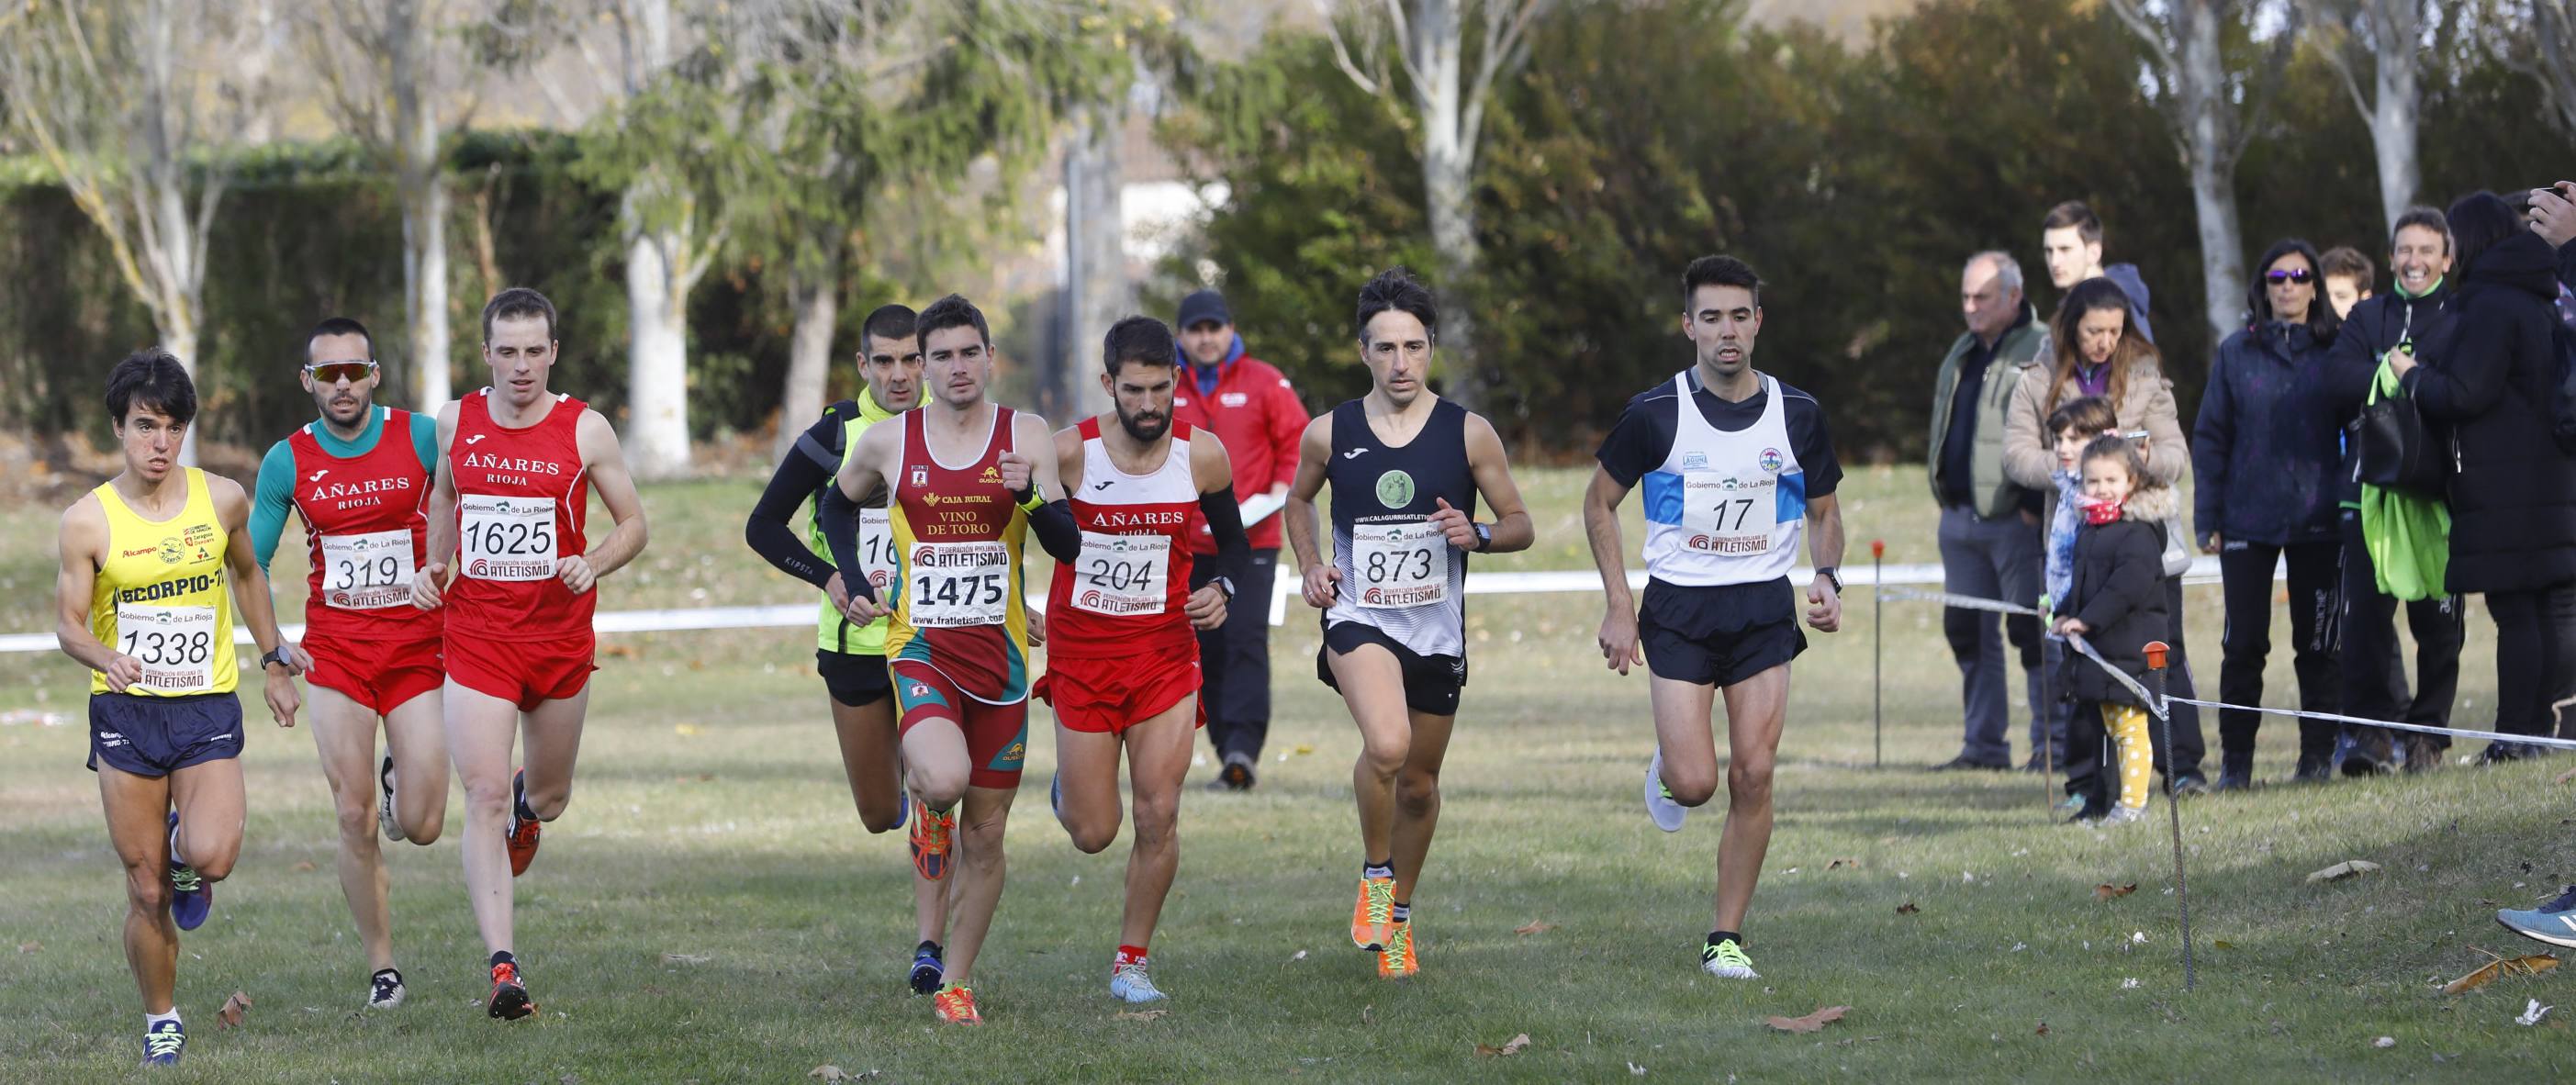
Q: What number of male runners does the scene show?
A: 8